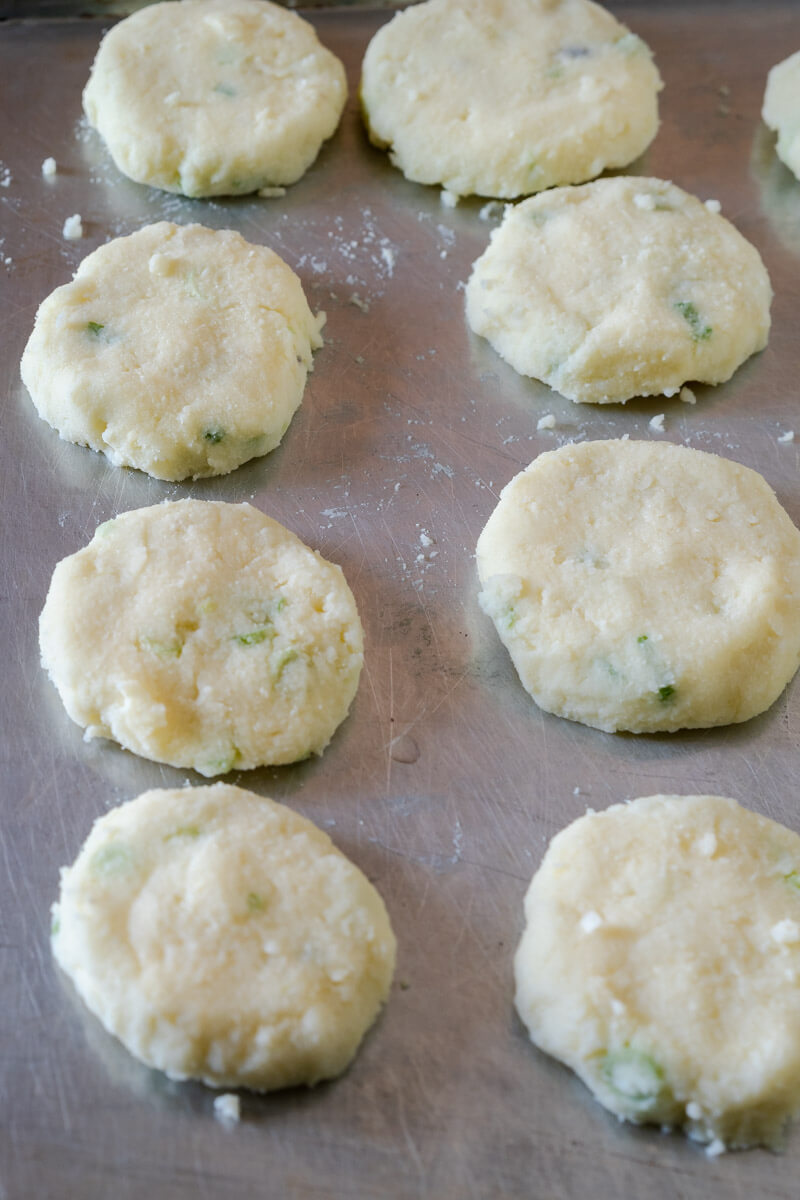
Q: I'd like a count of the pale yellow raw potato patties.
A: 9